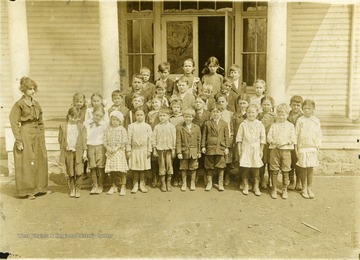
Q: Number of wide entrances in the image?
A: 1